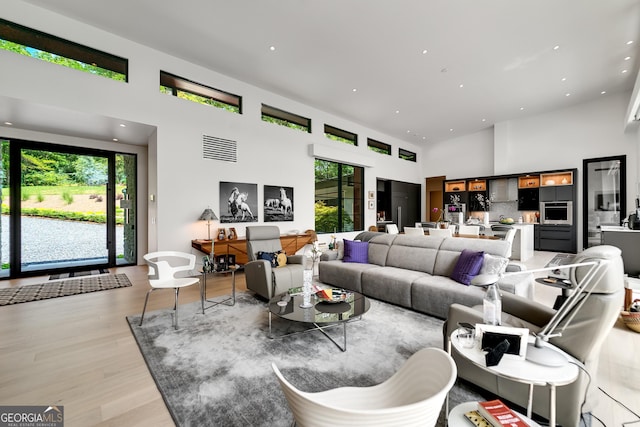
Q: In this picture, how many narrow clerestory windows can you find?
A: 6